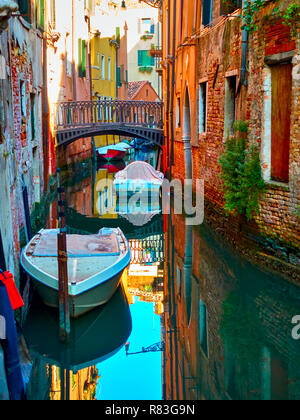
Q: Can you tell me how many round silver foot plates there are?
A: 0